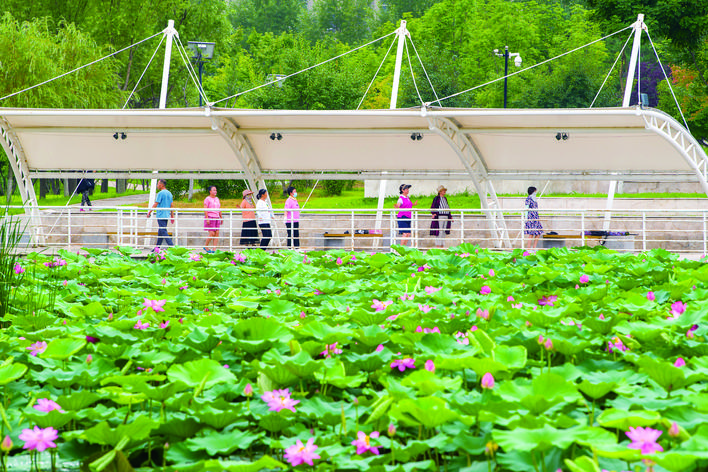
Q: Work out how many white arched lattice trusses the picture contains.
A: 4